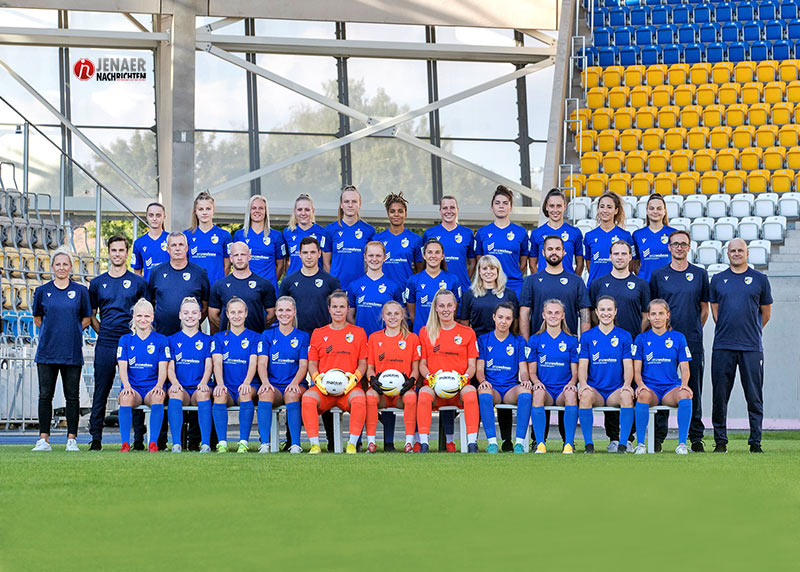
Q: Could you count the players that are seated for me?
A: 11